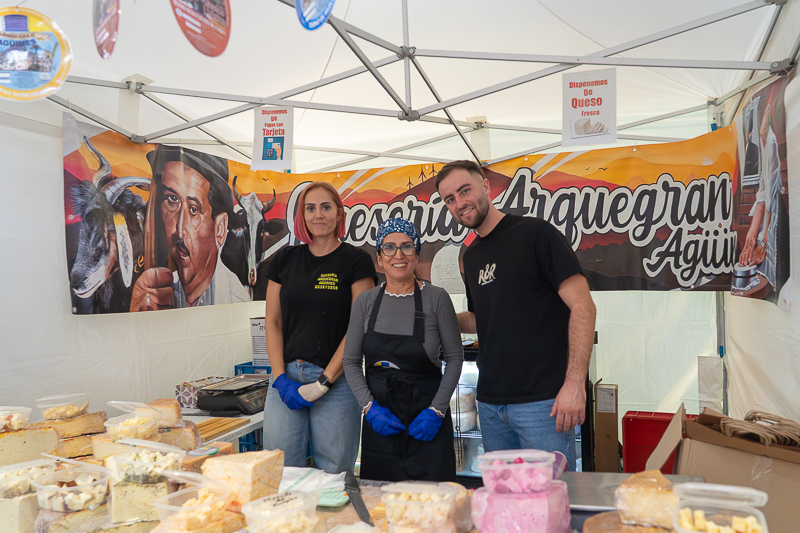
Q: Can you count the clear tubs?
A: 11